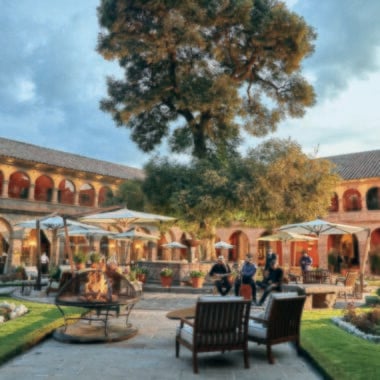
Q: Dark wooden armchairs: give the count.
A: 2